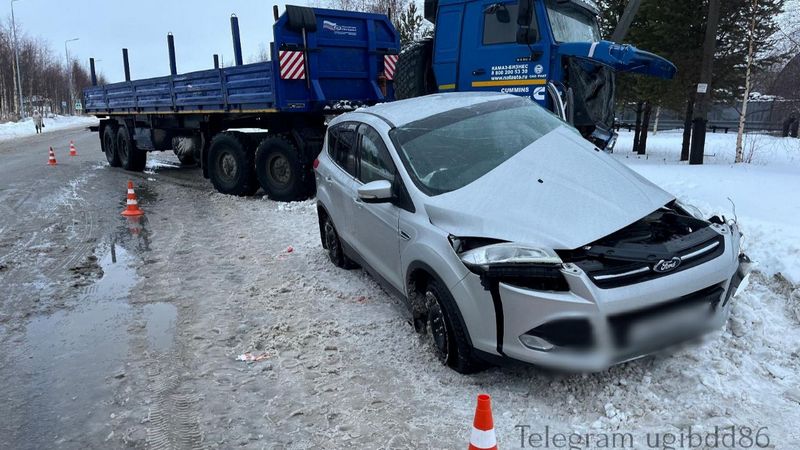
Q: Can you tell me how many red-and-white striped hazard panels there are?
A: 2